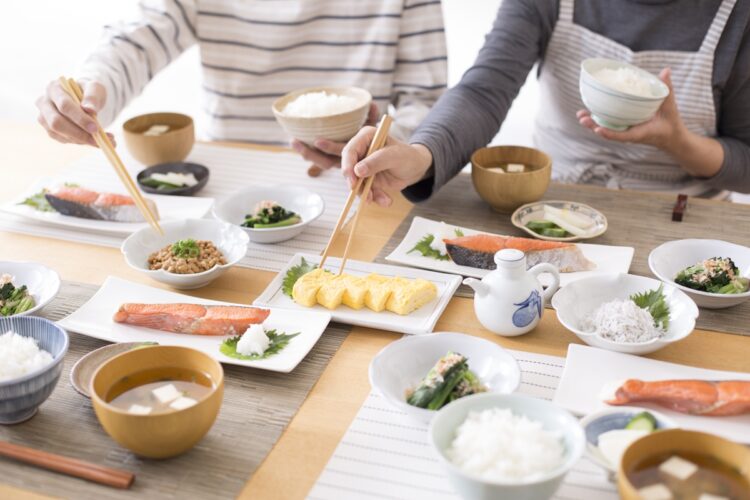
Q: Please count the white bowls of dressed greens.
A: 4